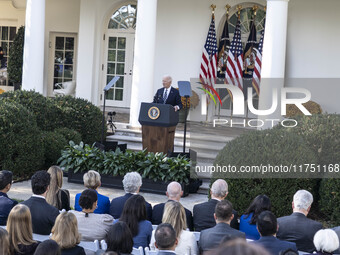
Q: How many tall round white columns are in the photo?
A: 3